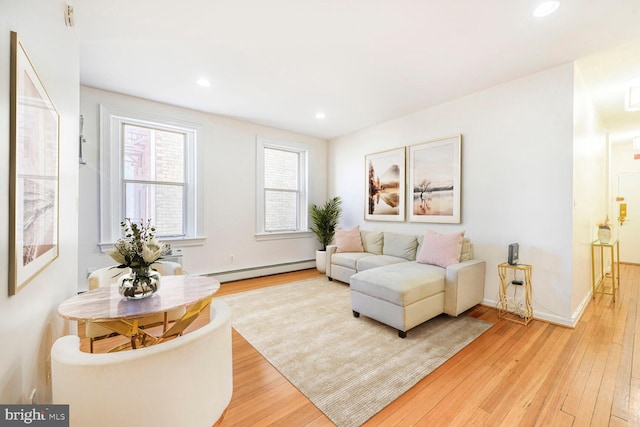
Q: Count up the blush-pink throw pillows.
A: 2